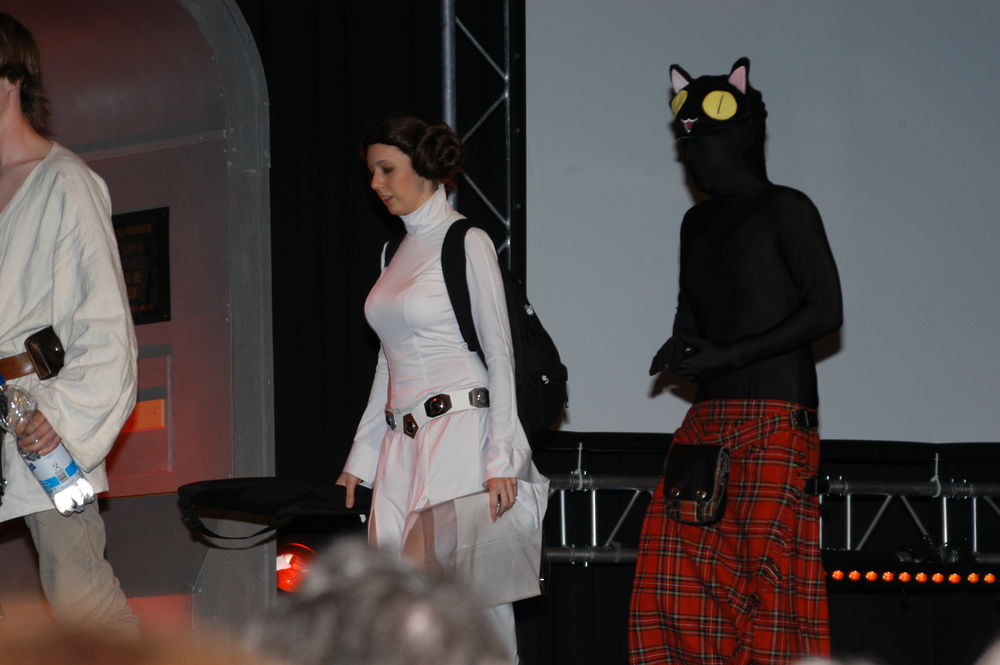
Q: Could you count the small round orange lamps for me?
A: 10